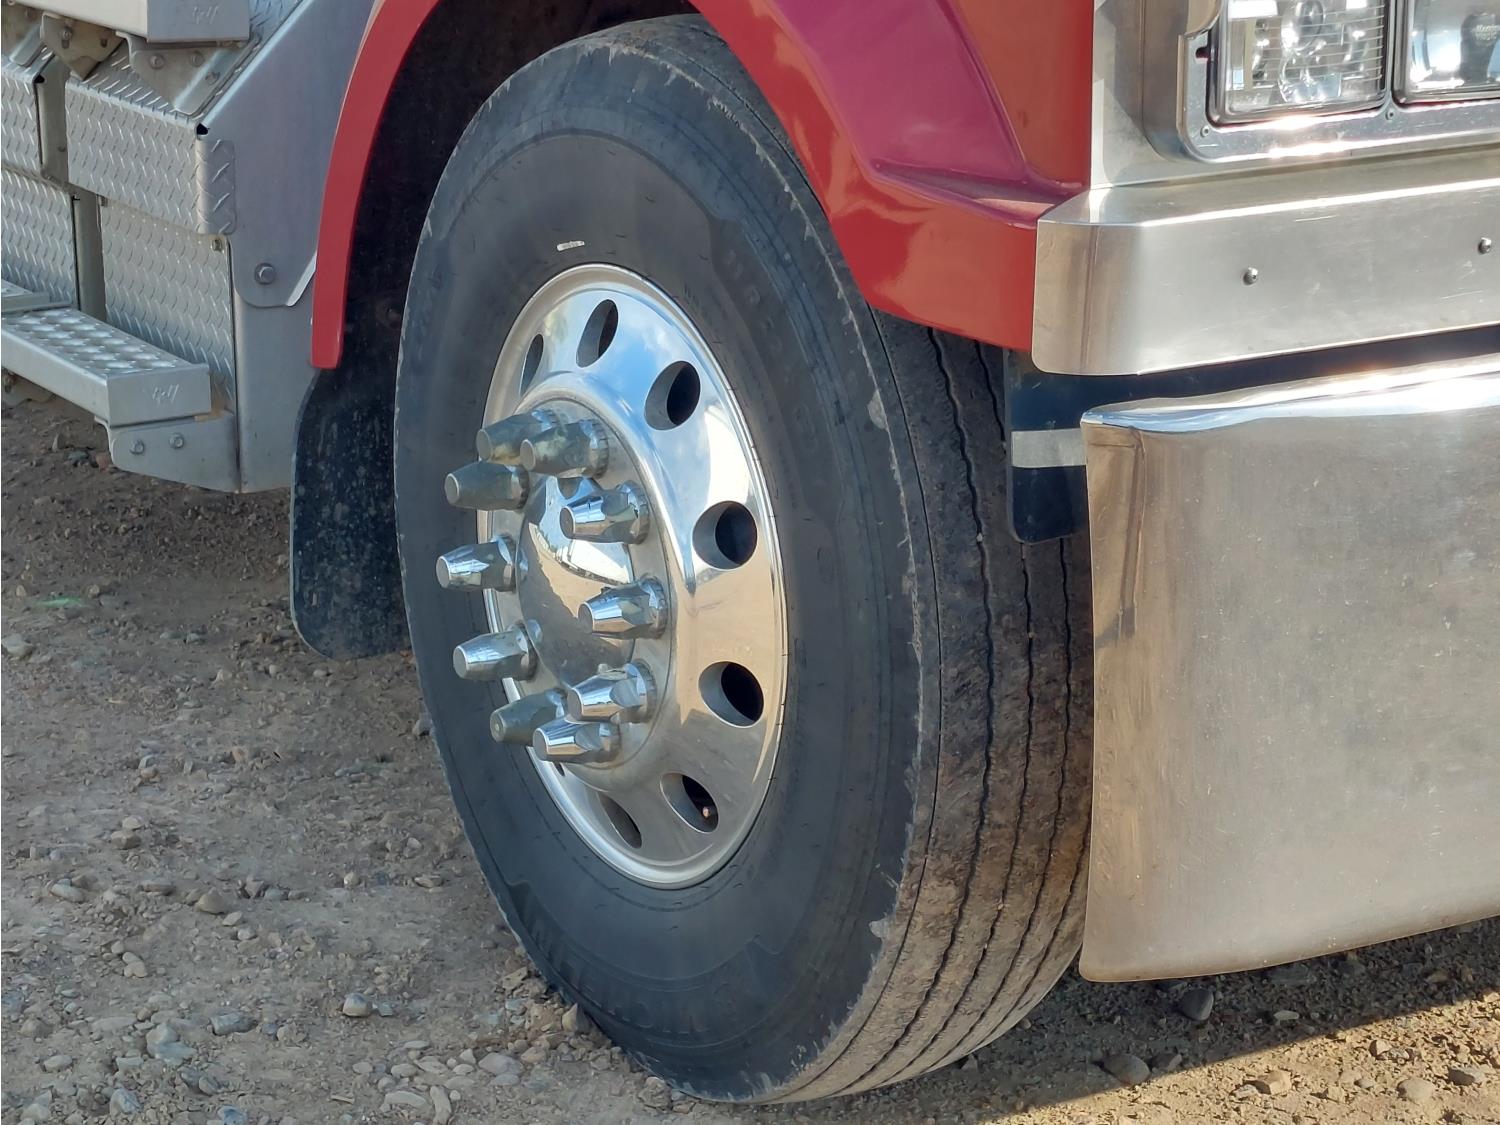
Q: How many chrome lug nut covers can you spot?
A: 10